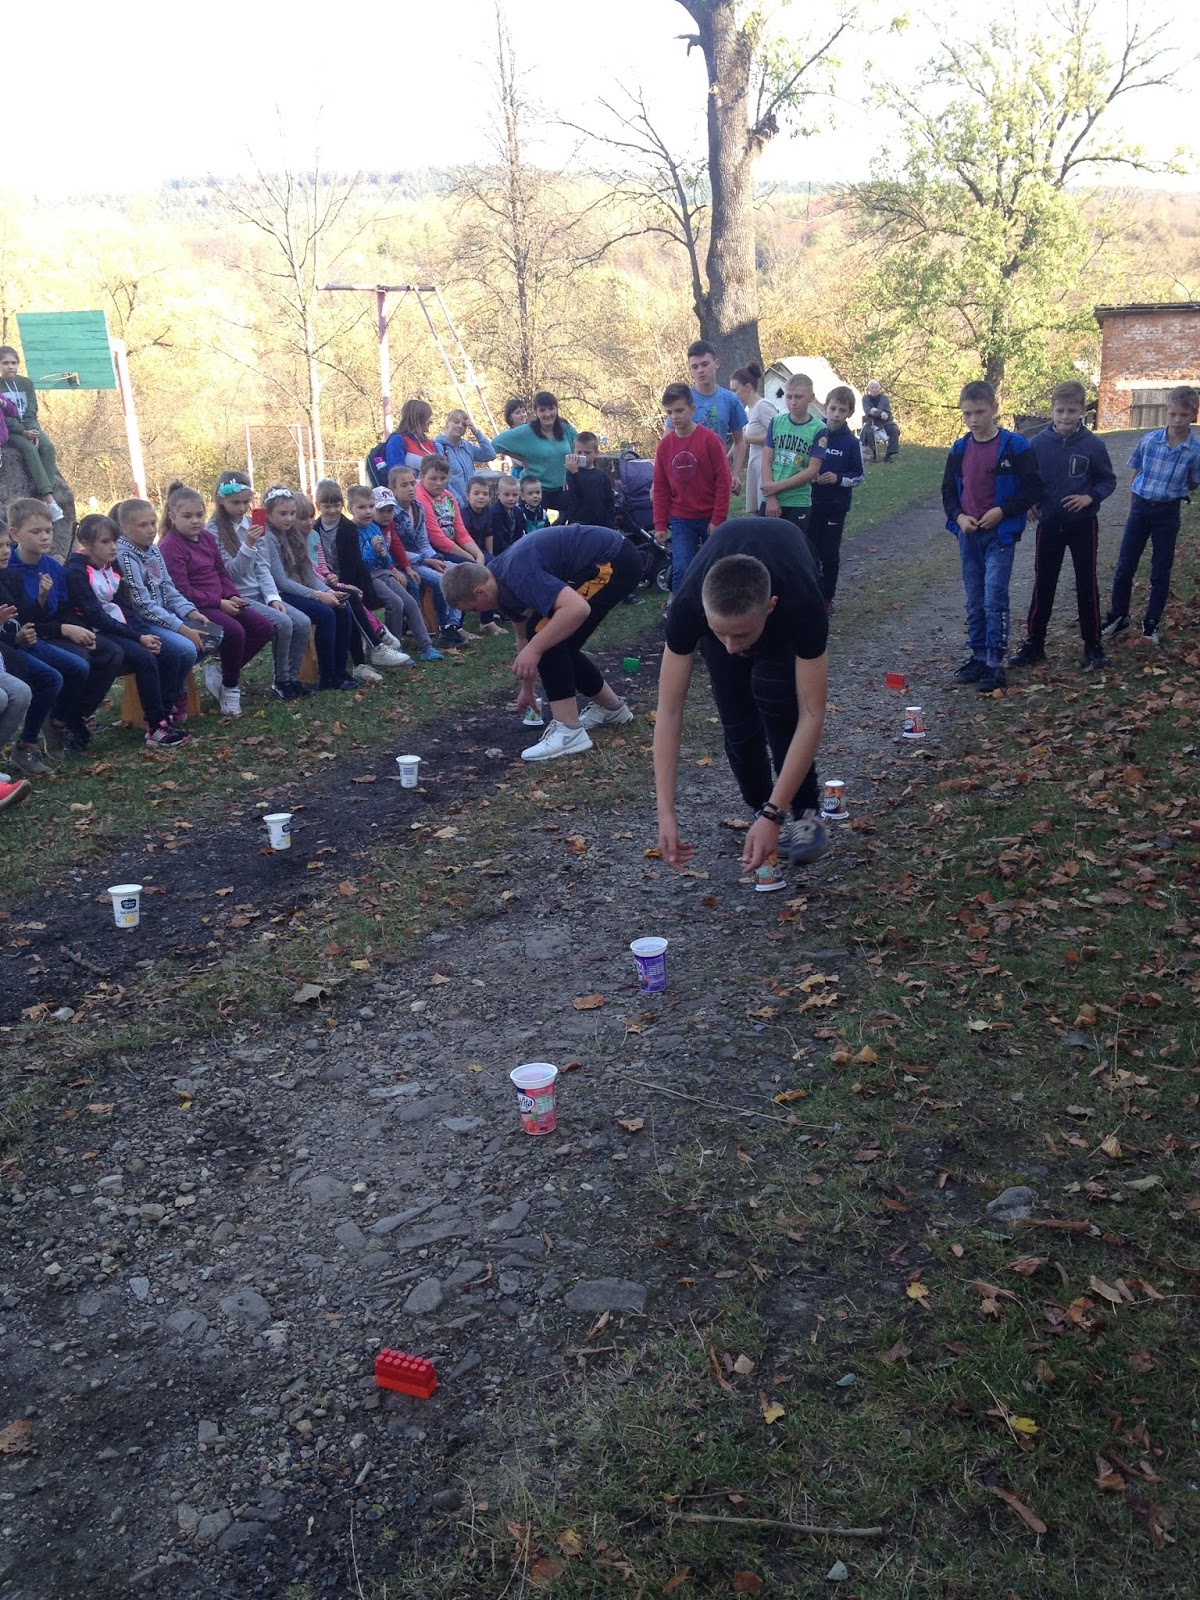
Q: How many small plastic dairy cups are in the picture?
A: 9